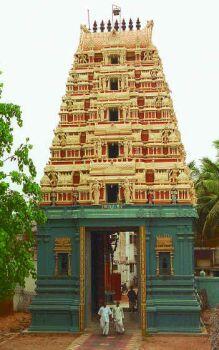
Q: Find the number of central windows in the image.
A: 5